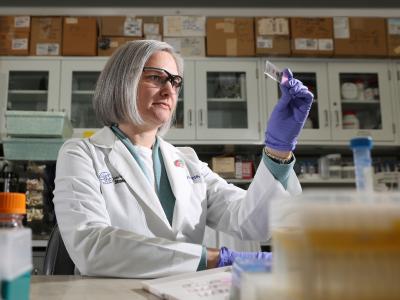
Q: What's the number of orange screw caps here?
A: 1